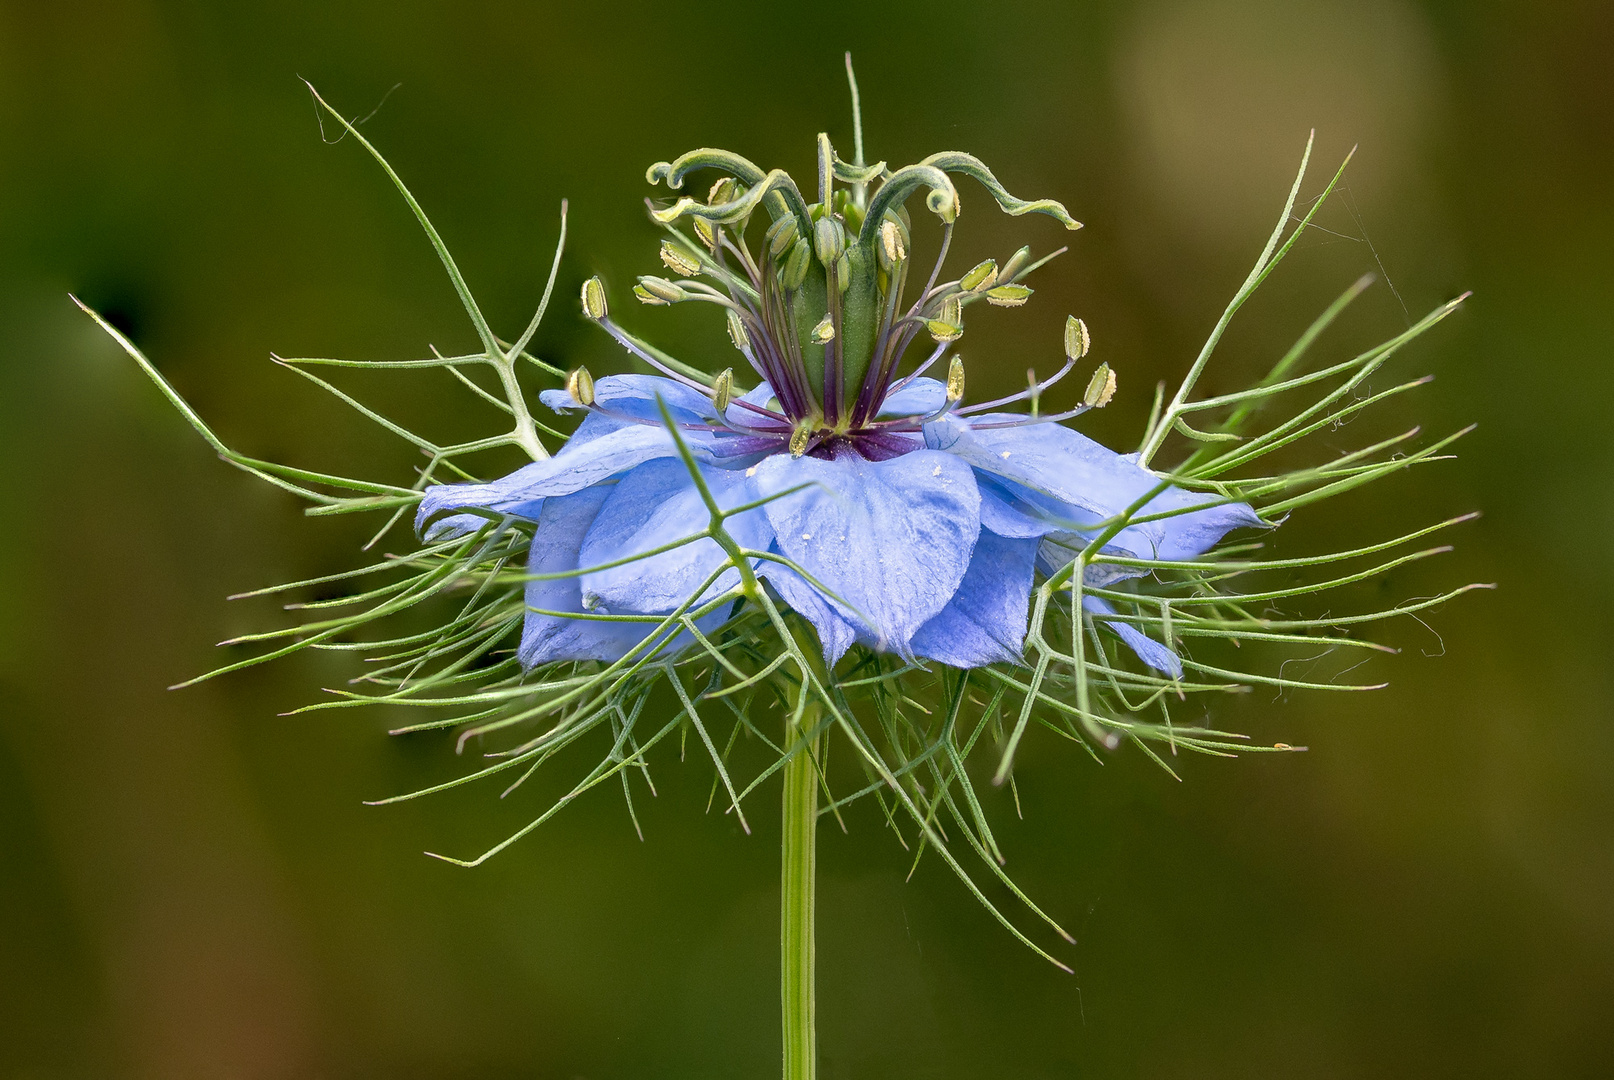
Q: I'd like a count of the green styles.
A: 5